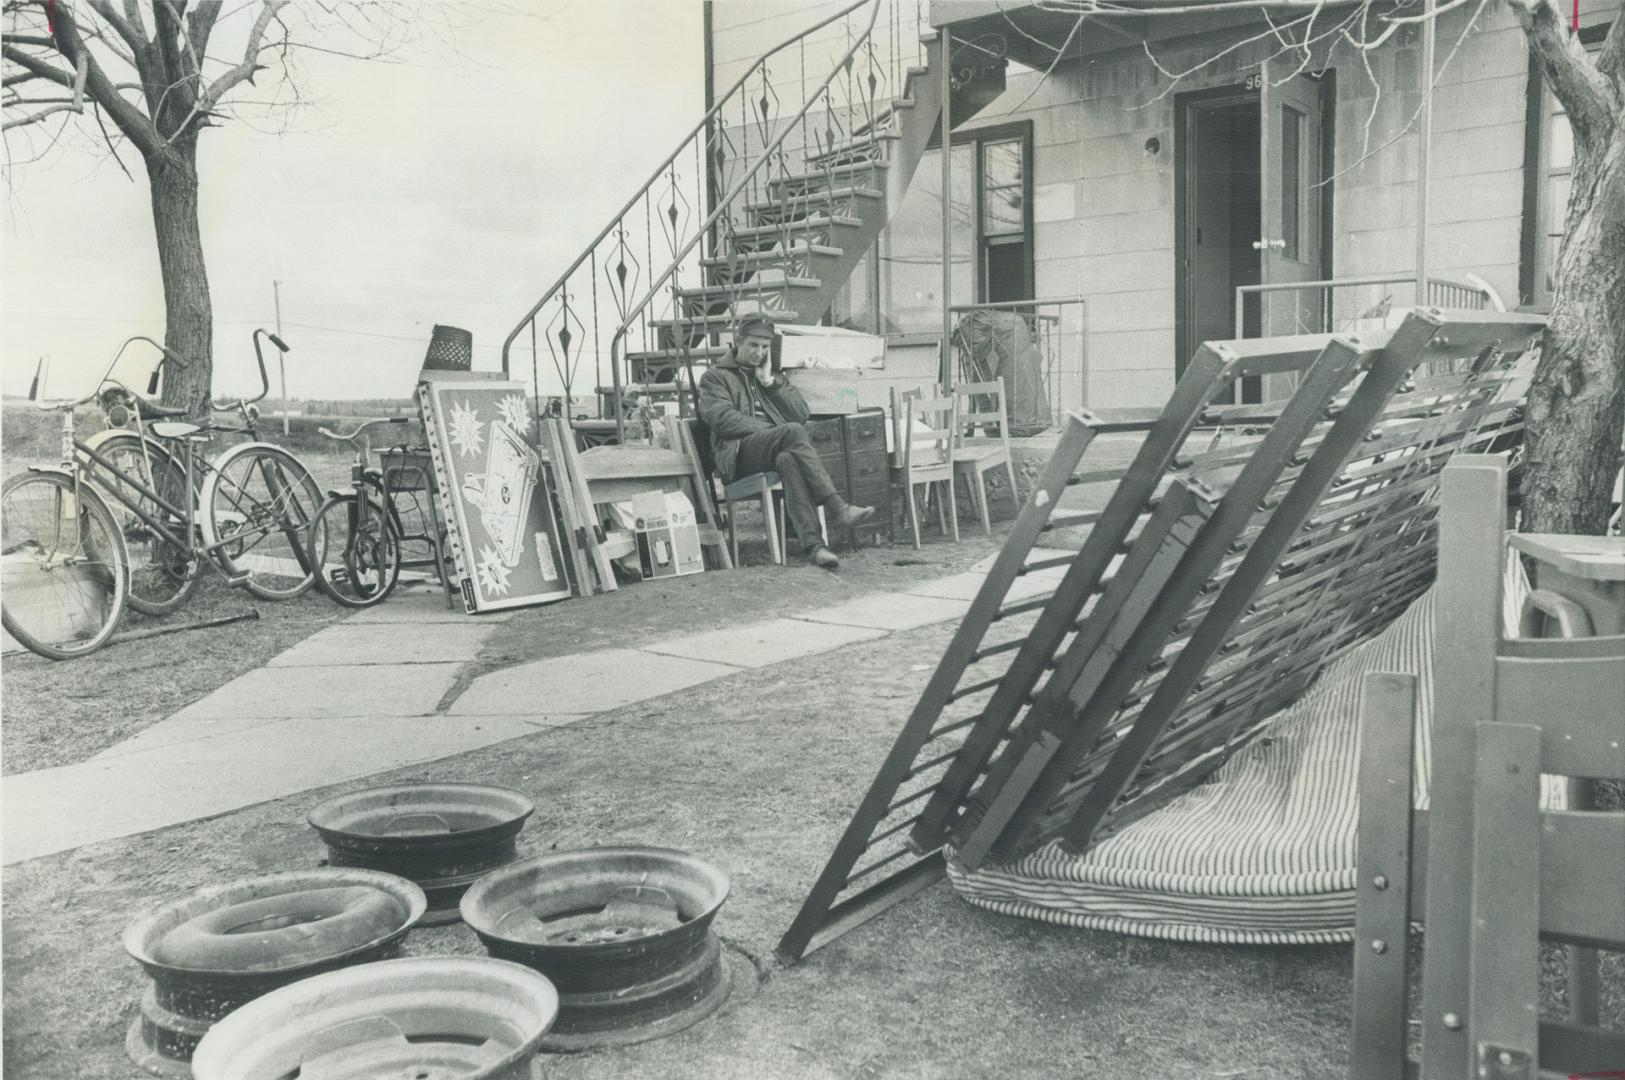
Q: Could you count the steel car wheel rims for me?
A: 4